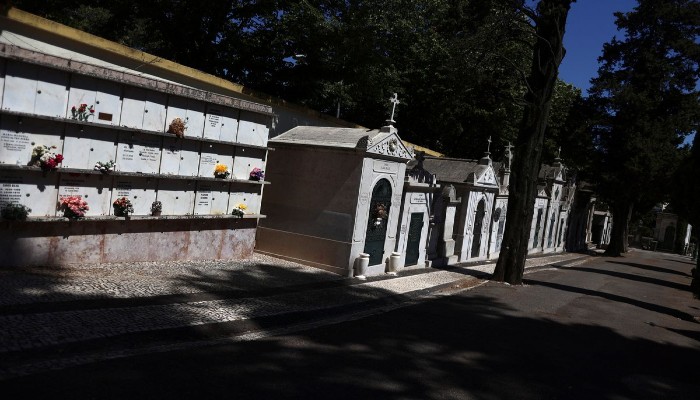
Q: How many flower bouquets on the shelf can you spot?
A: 11